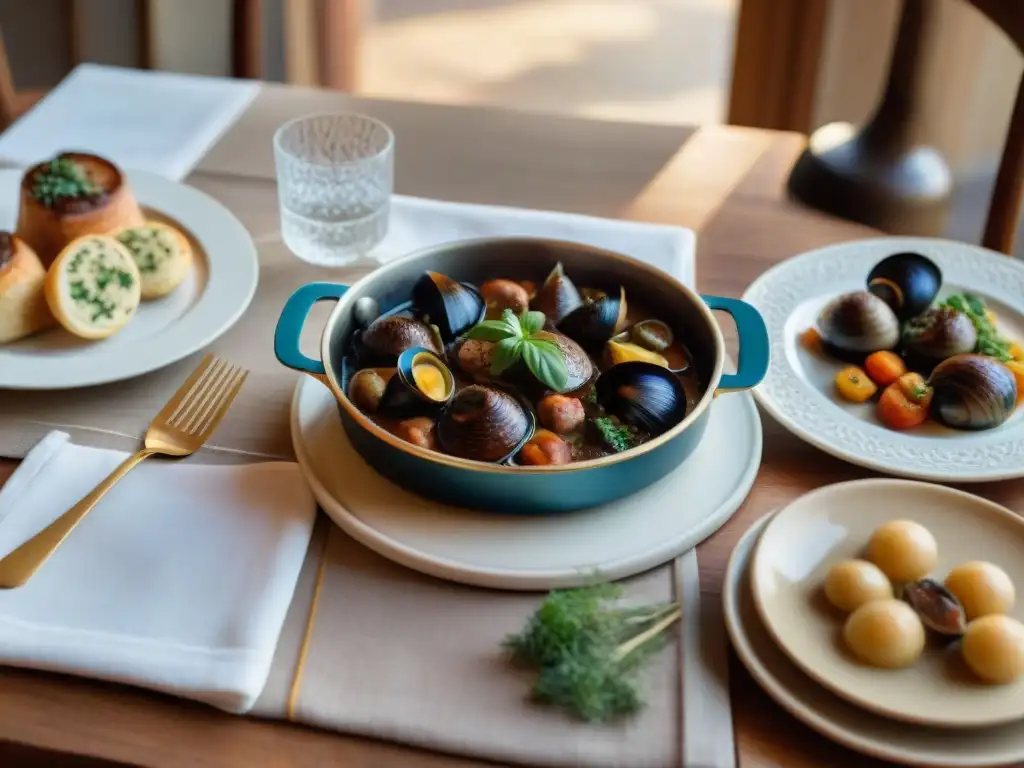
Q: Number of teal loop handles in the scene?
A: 2